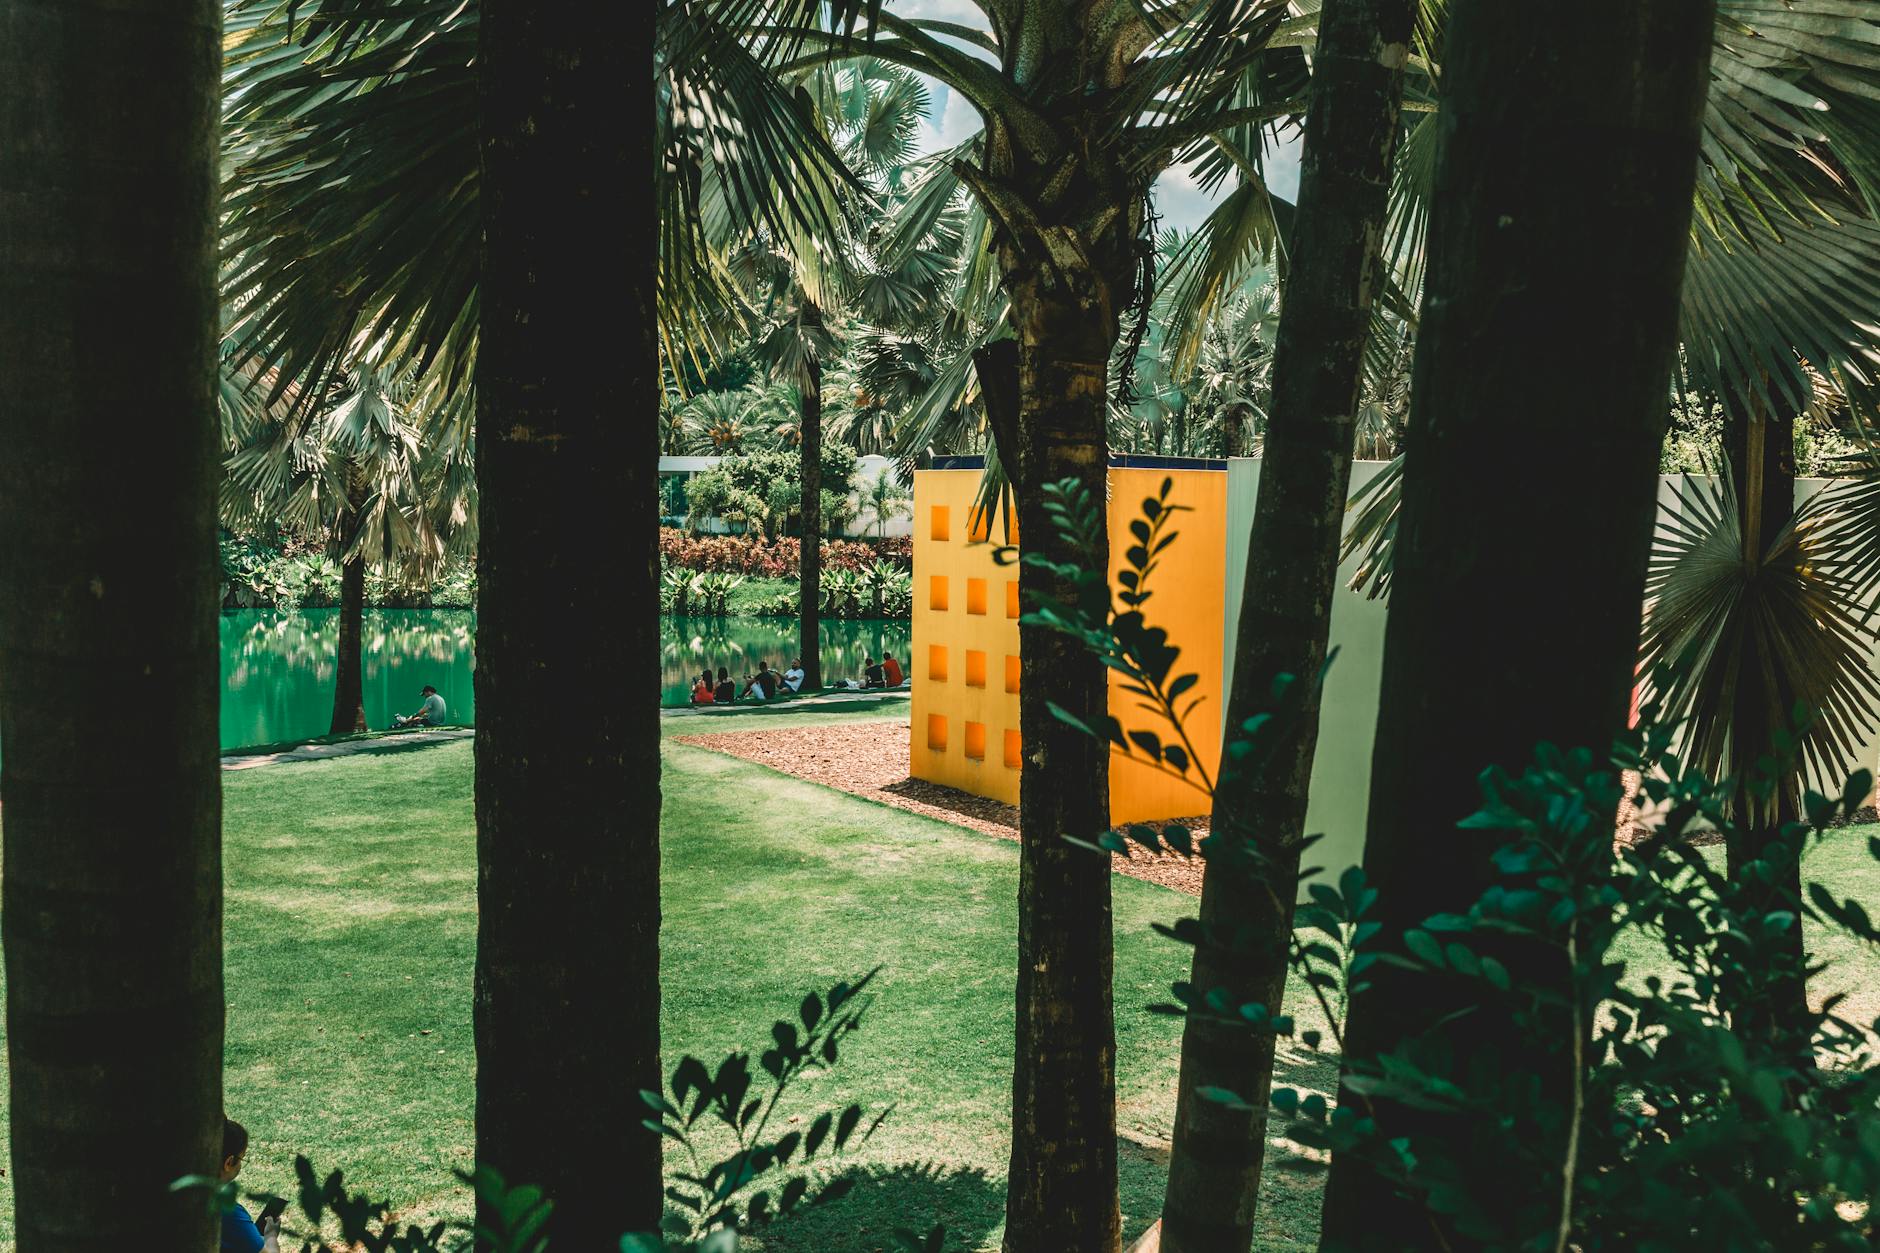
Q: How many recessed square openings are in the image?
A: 12